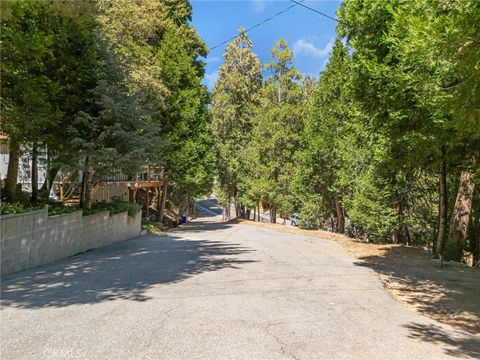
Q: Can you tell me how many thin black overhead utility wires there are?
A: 2